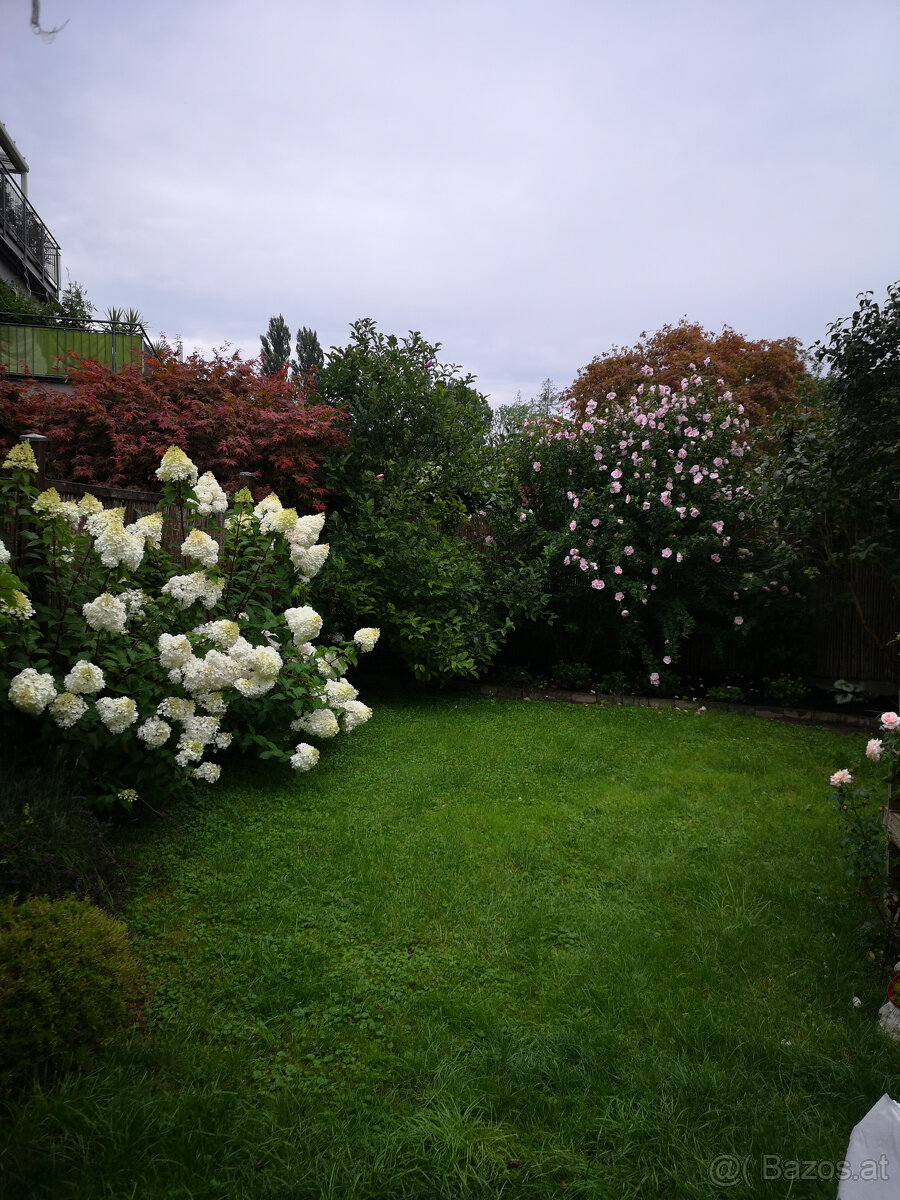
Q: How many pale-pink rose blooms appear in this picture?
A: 3